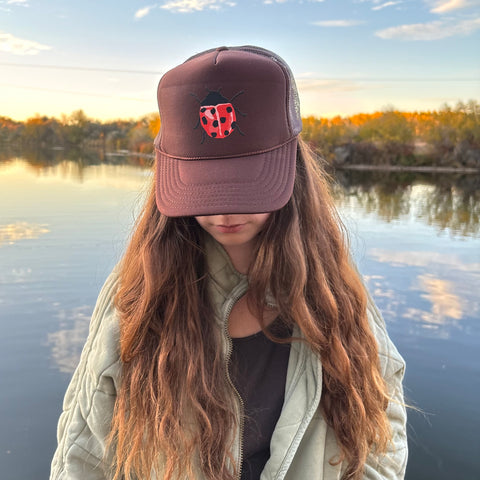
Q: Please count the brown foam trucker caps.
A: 1